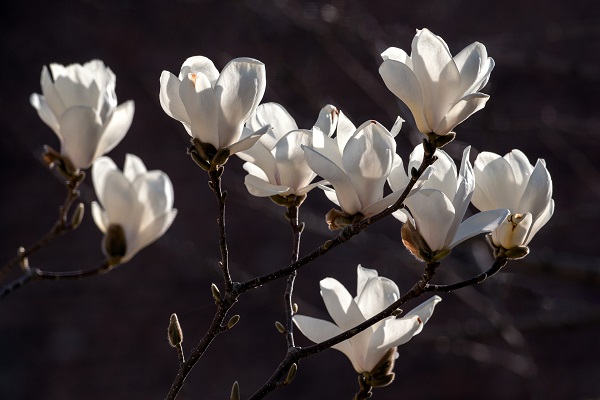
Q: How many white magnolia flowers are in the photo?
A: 9